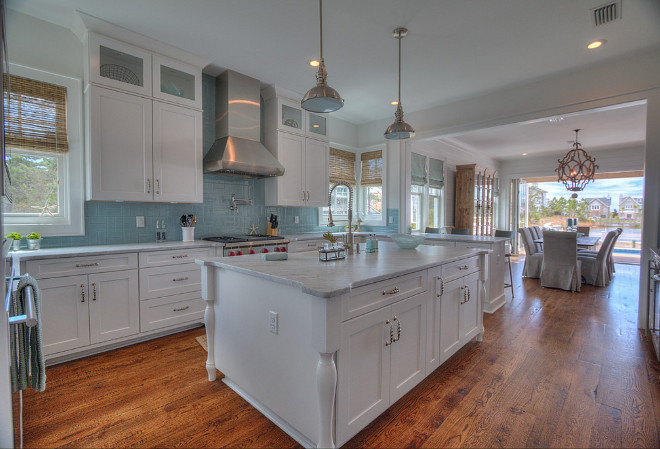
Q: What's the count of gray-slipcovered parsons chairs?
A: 8